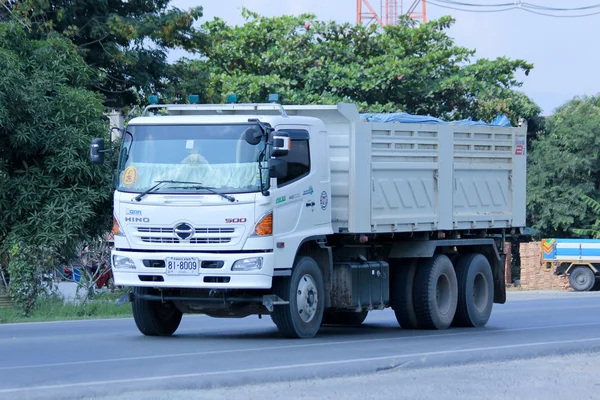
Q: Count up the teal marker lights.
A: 4